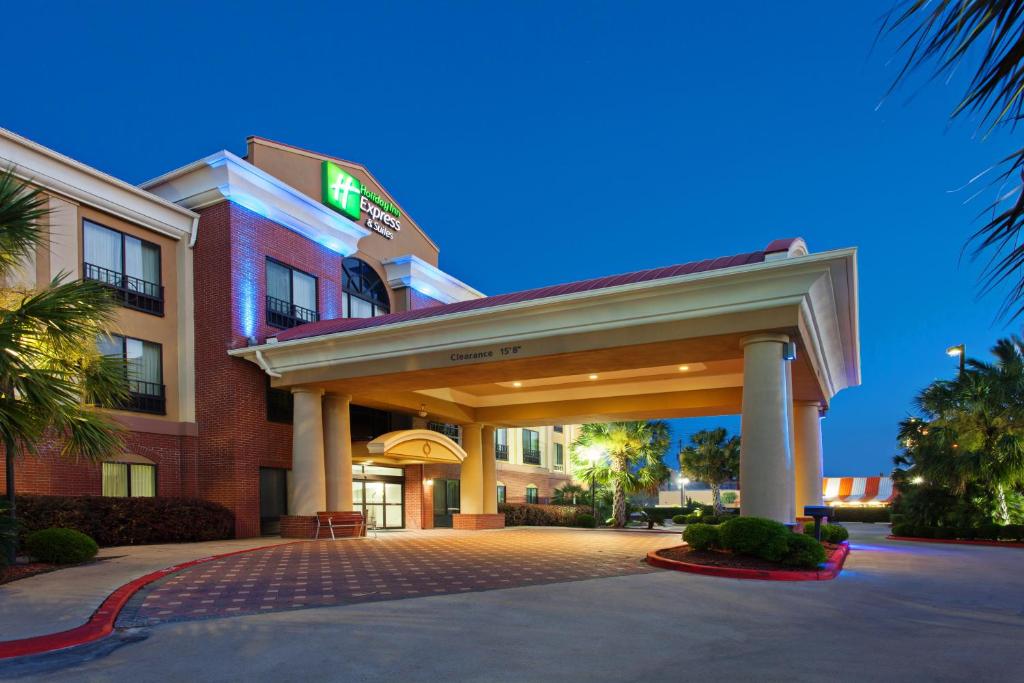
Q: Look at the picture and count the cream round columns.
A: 6